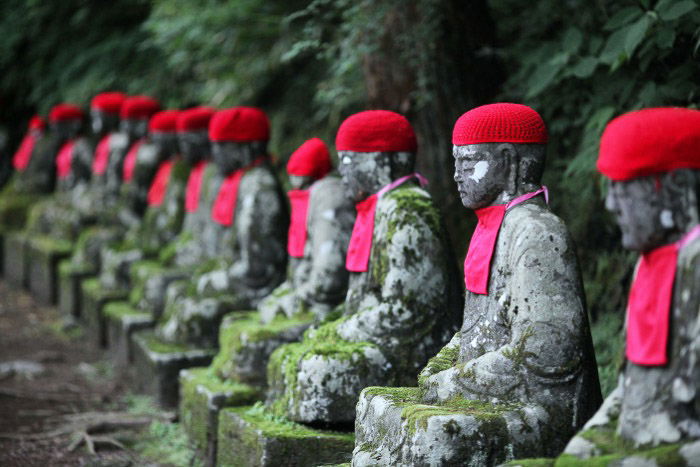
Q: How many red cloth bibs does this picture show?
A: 11